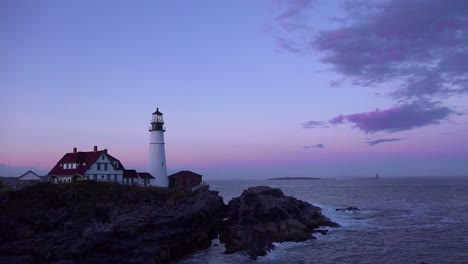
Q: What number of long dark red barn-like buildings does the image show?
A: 1